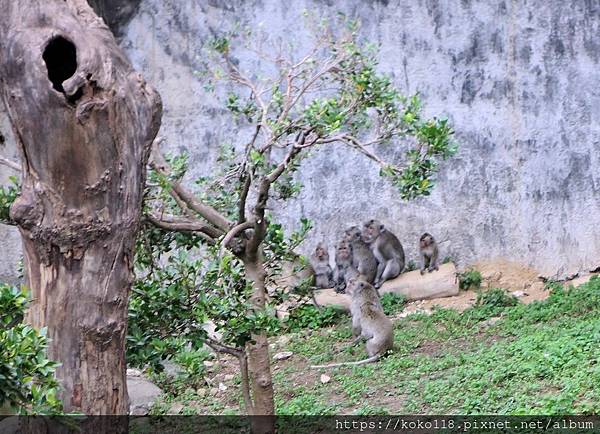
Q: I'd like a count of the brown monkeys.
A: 6